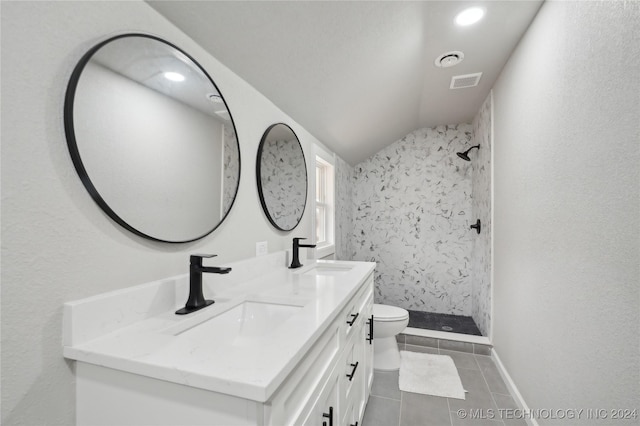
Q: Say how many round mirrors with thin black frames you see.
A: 2